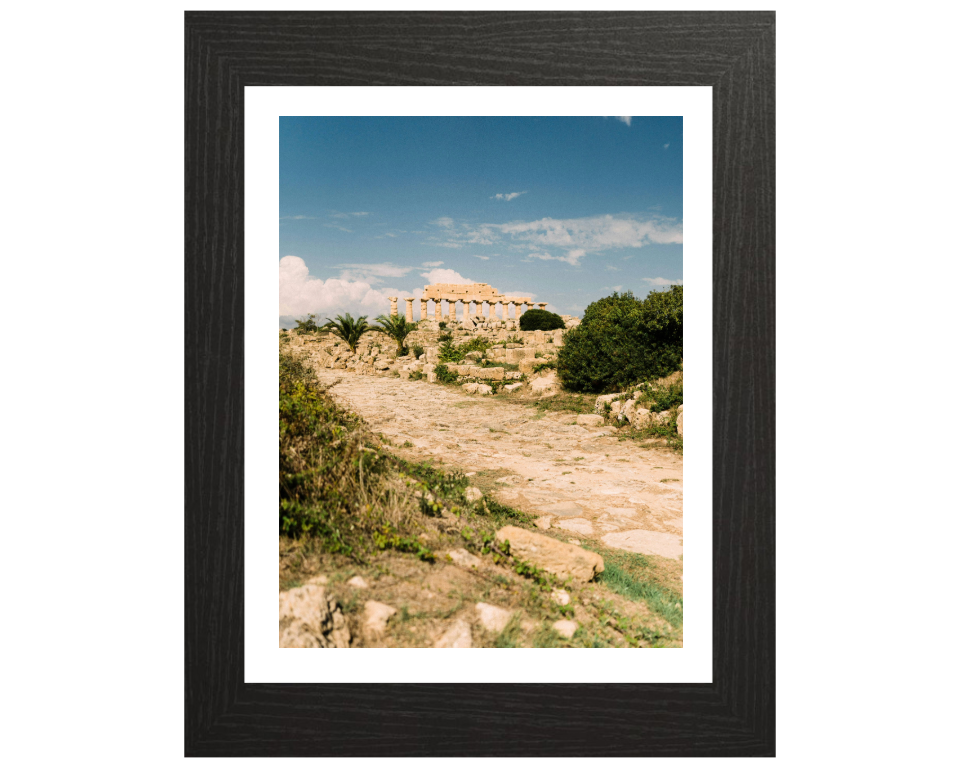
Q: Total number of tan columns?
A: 12